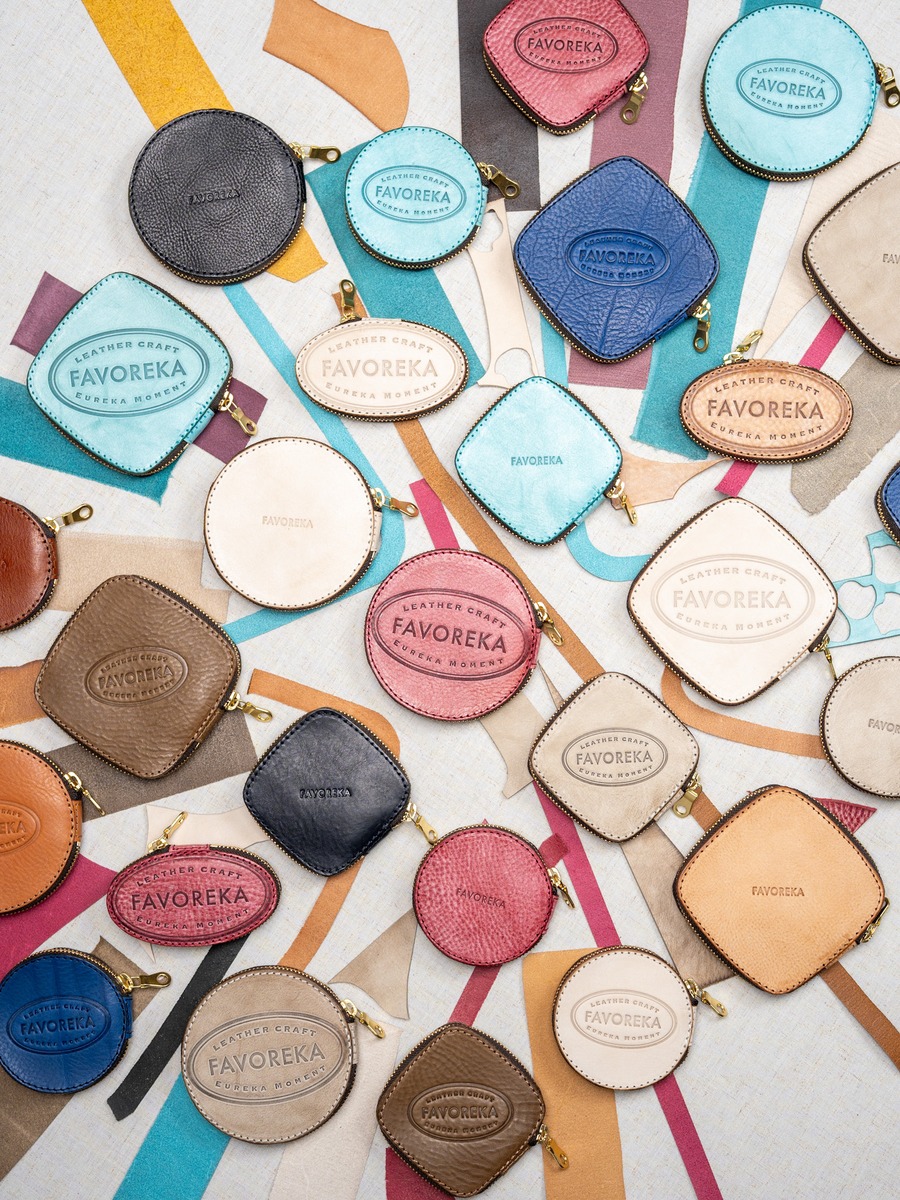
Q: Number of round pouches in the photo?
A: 12